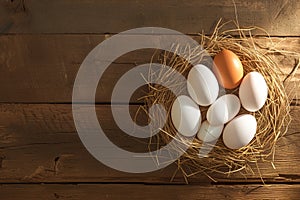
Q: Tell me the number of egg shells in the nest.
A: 7